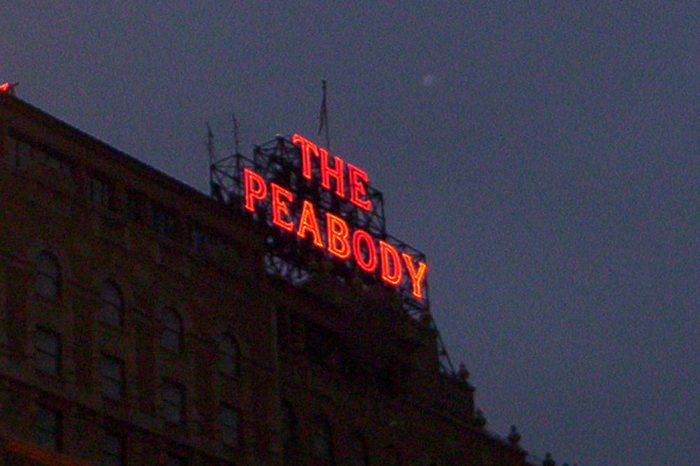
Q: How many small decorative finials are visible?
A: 4